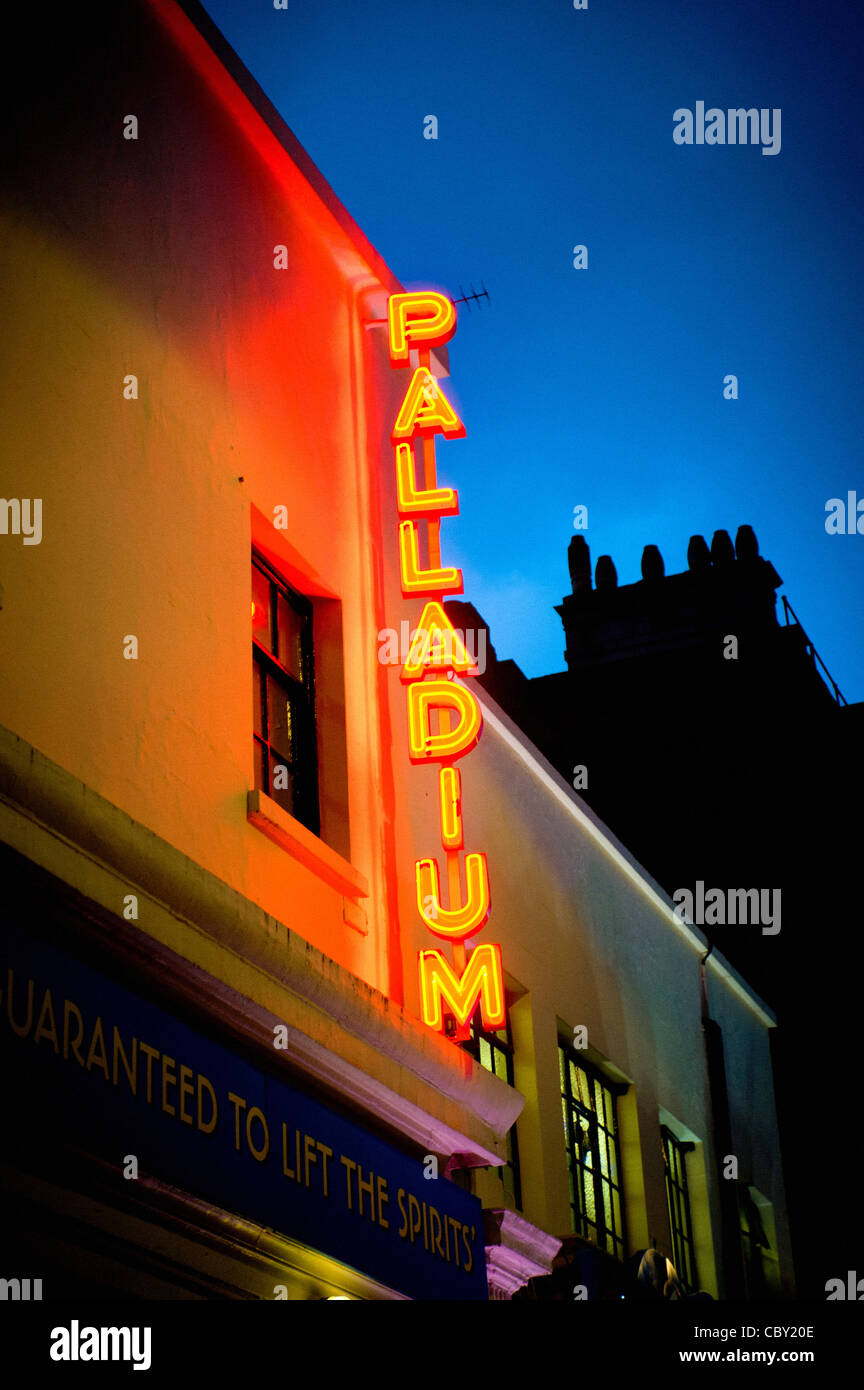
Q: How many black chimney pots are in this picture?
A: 6